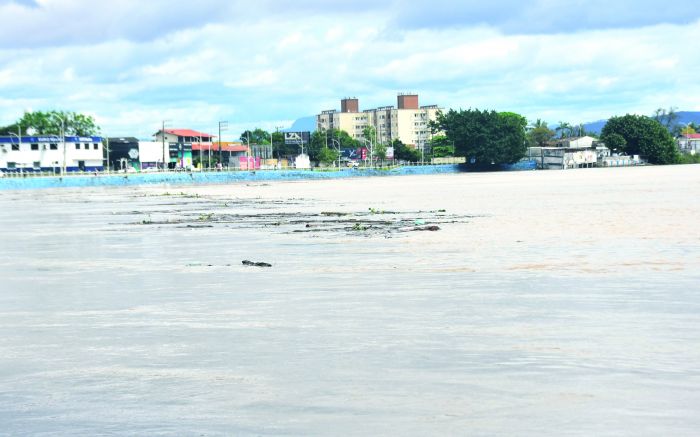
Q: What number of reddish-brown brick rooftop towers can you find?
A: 2